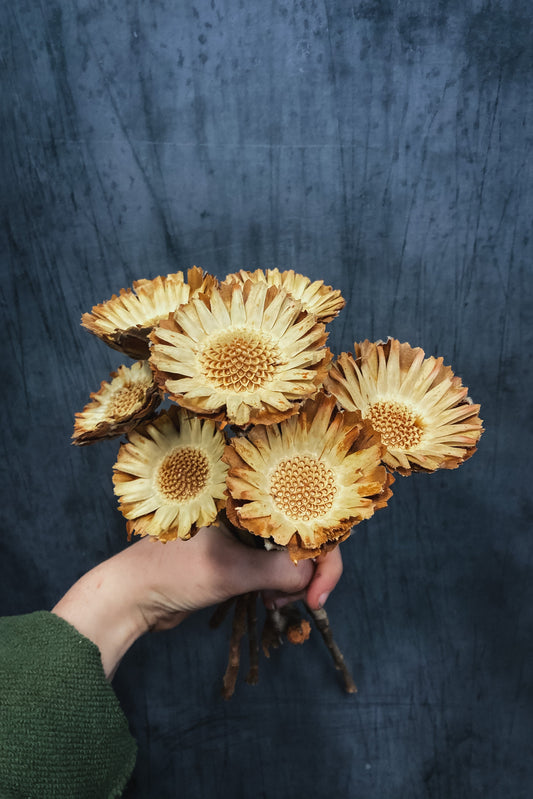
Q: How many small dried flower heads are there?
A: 7